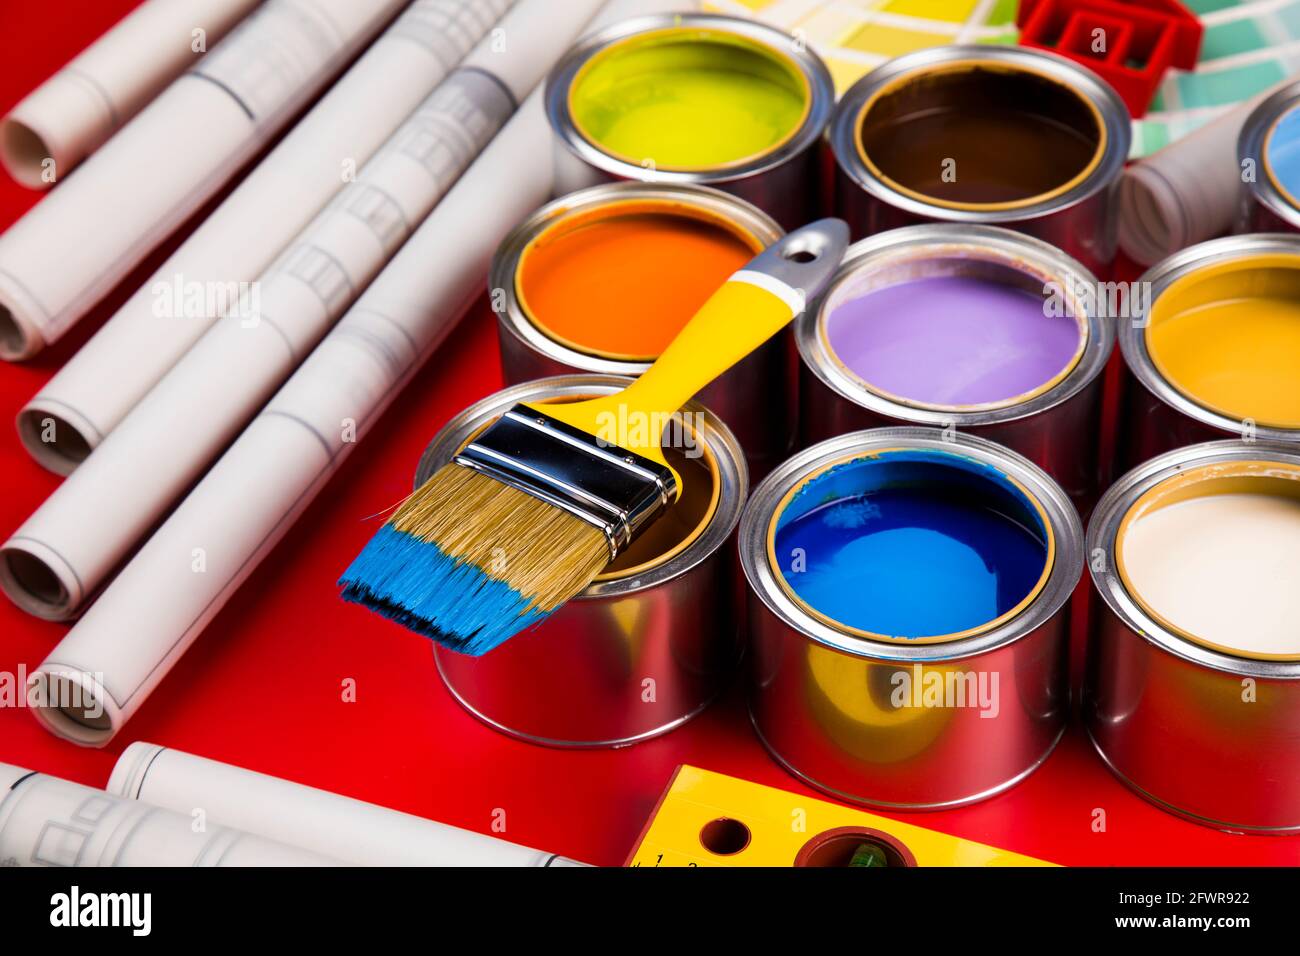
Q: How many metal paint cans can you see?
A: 9